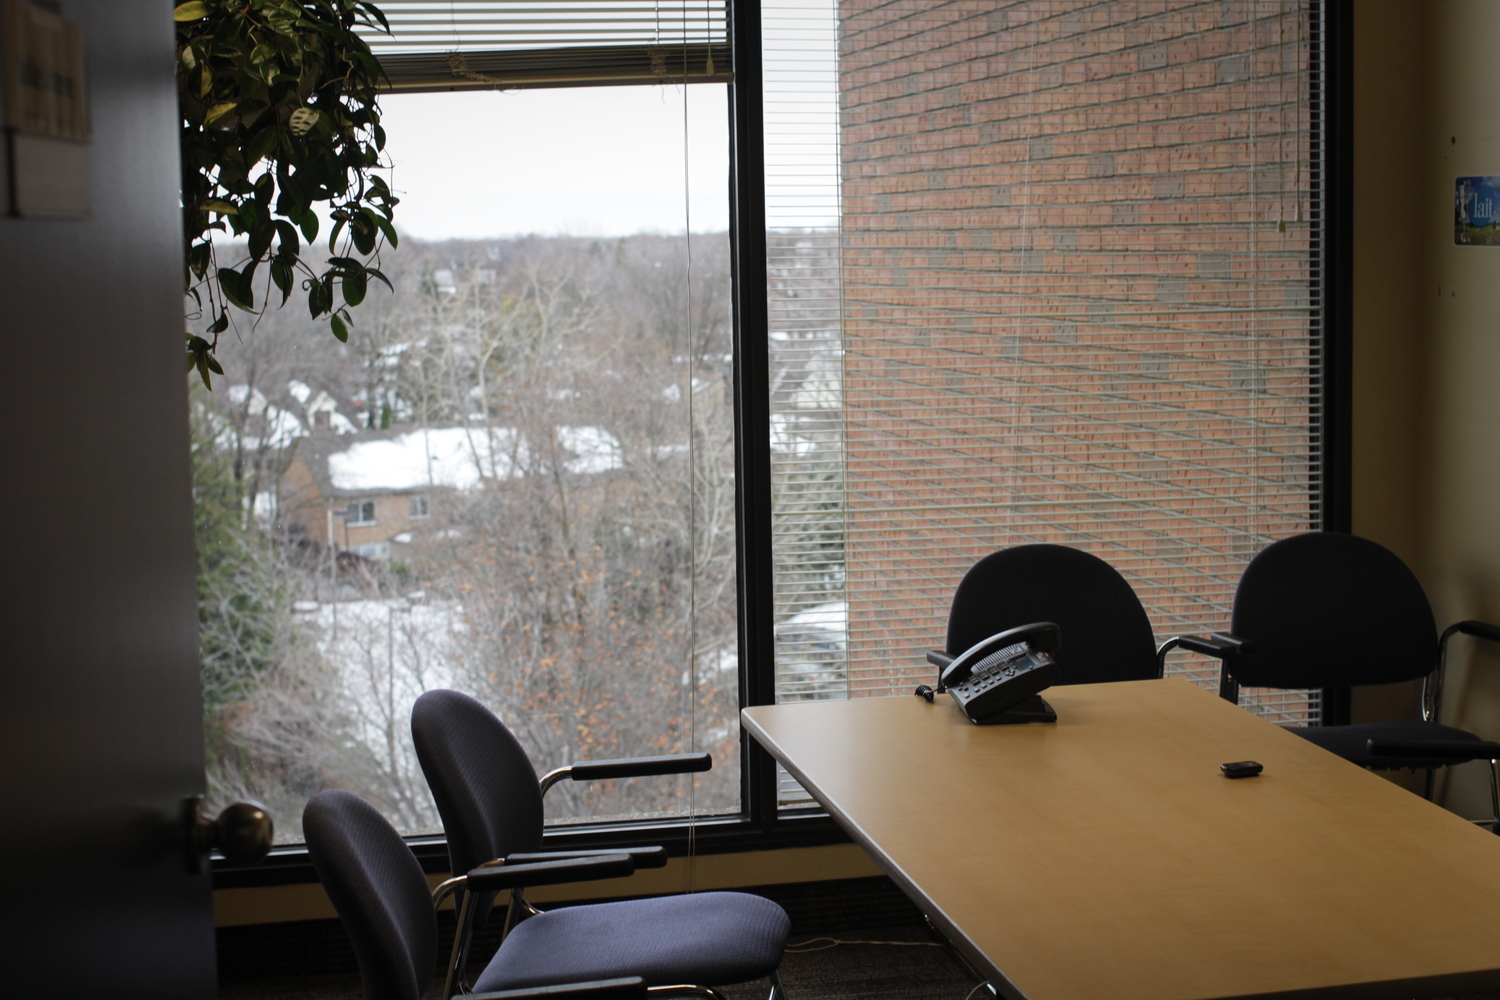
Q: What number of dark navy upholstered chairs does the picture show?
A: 4